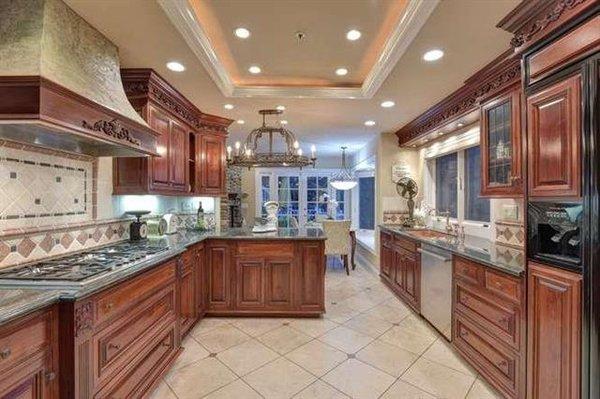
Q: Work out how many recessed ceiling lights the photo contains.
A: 12